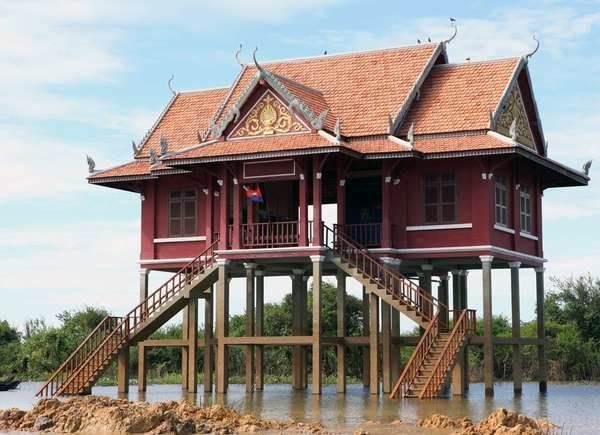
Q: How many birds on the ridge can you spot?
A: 5